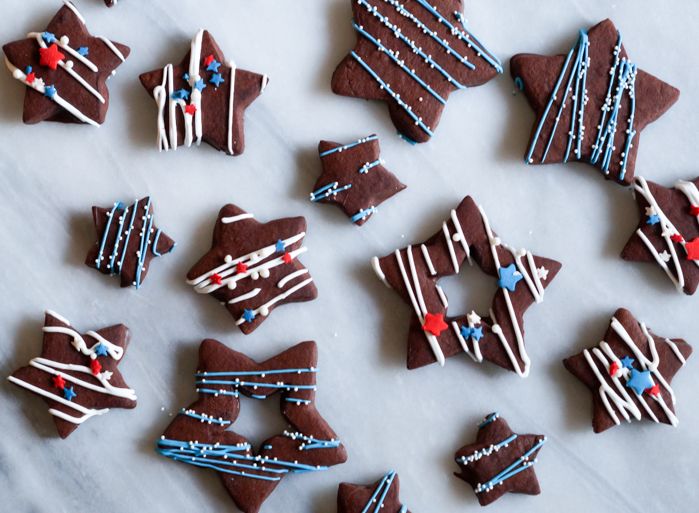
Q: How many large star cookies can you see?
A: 4